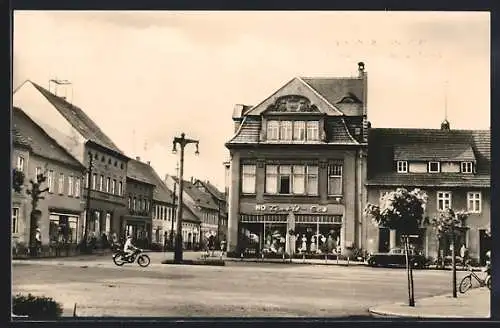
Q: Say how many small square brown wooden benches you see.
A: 0